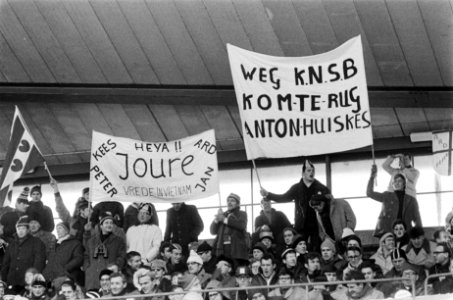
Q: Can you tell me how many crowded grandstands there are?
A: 1